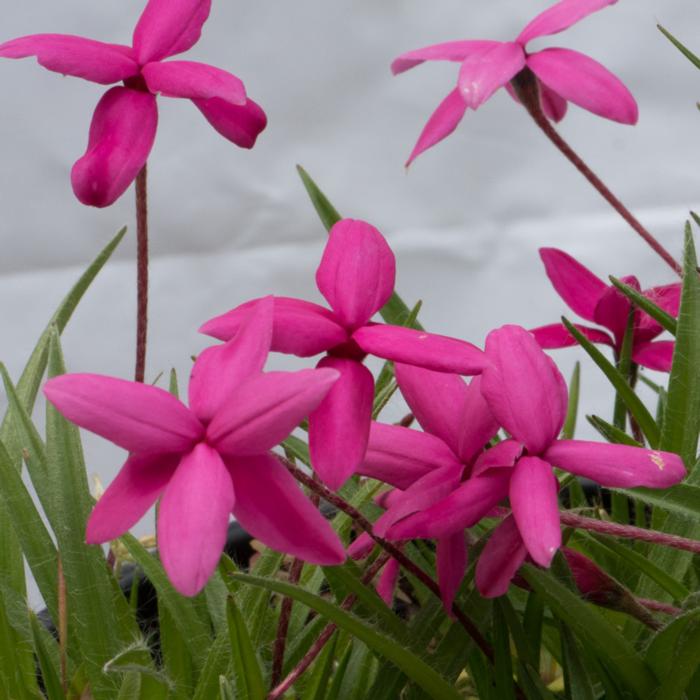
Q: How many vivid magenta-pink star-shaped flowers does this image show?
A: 7